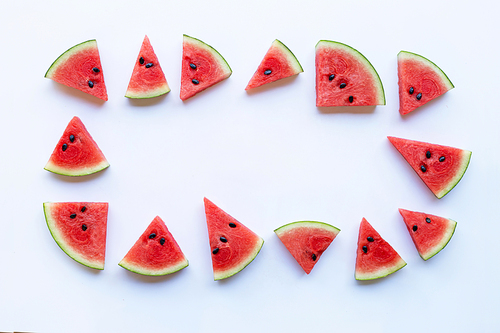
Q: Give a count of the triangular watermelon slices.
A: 14